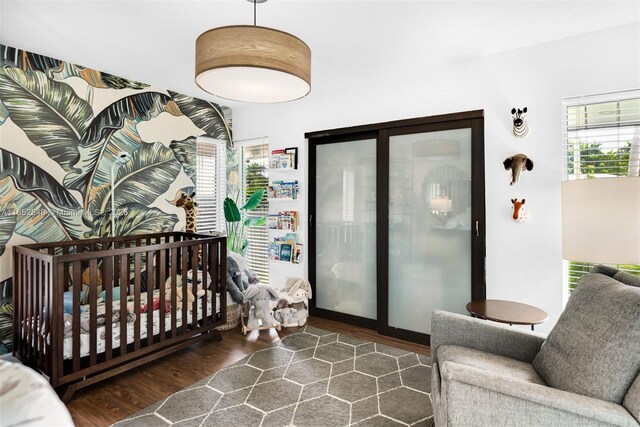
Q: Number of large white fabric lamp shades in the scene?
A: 1